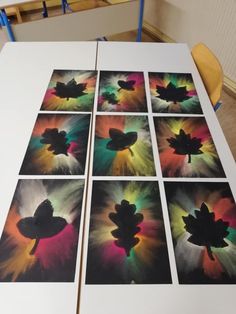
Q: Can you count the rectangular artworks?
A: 9